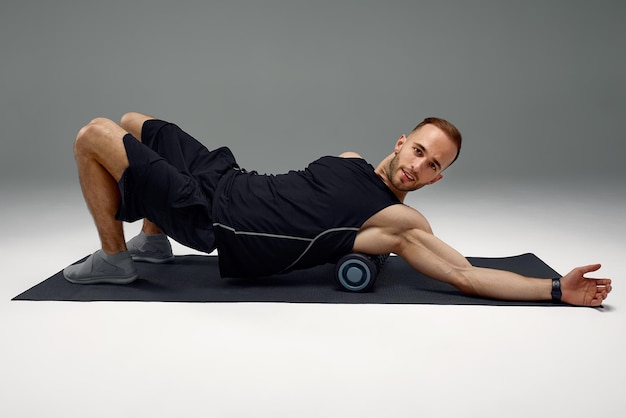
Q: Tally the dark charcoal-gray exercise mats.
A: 1